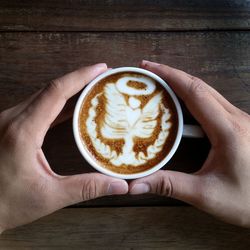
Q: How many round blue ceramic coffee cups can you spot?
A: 0